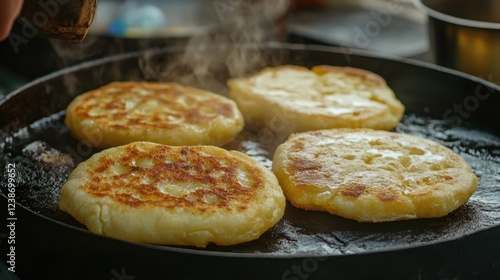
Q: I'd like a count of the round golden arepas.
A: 4